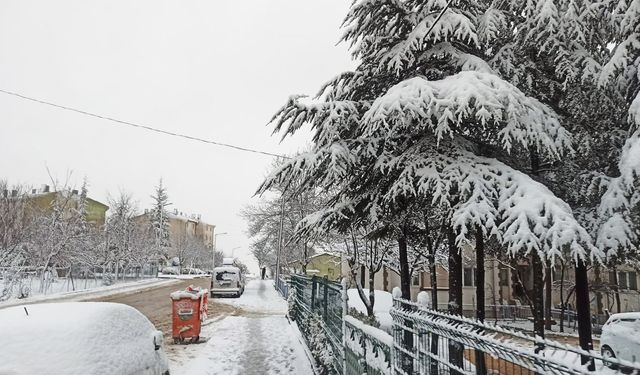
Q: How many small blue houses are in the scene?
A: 0